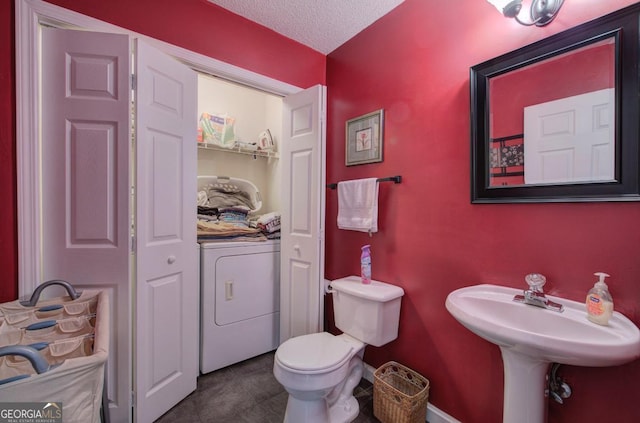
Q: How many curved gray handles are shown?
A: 2